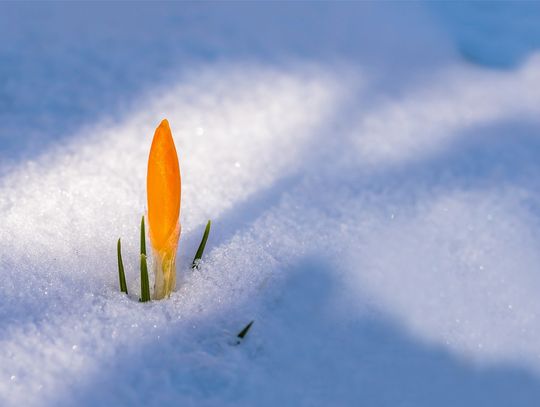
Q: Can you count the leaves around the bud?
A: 5